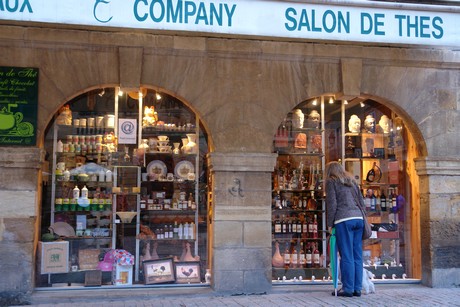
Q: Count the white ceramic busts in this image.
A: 5